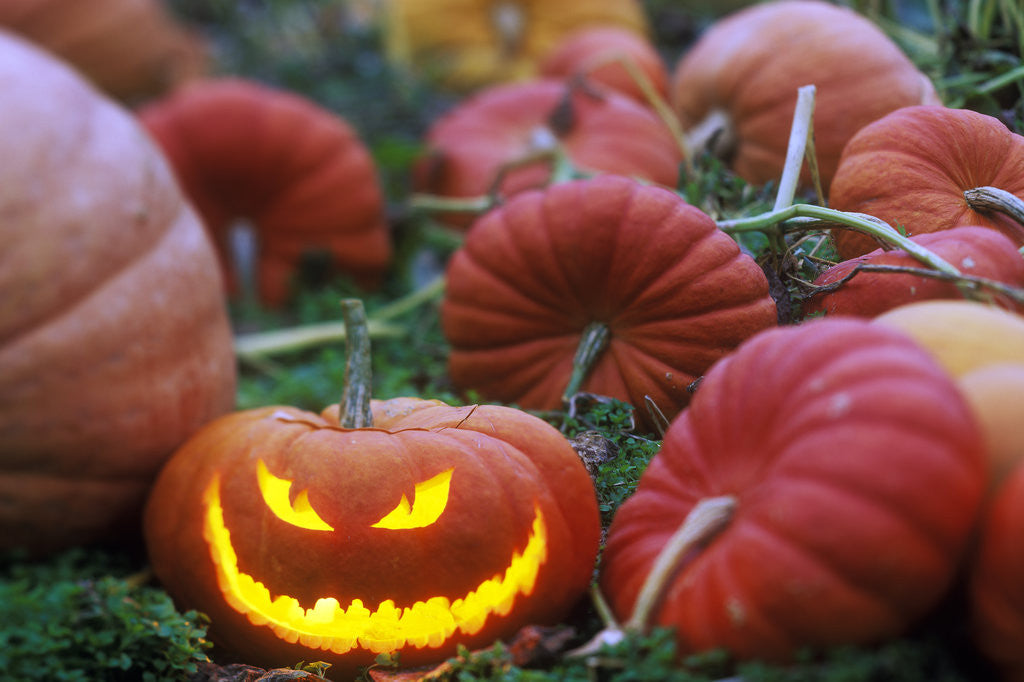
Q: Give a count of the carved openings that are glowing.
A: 3